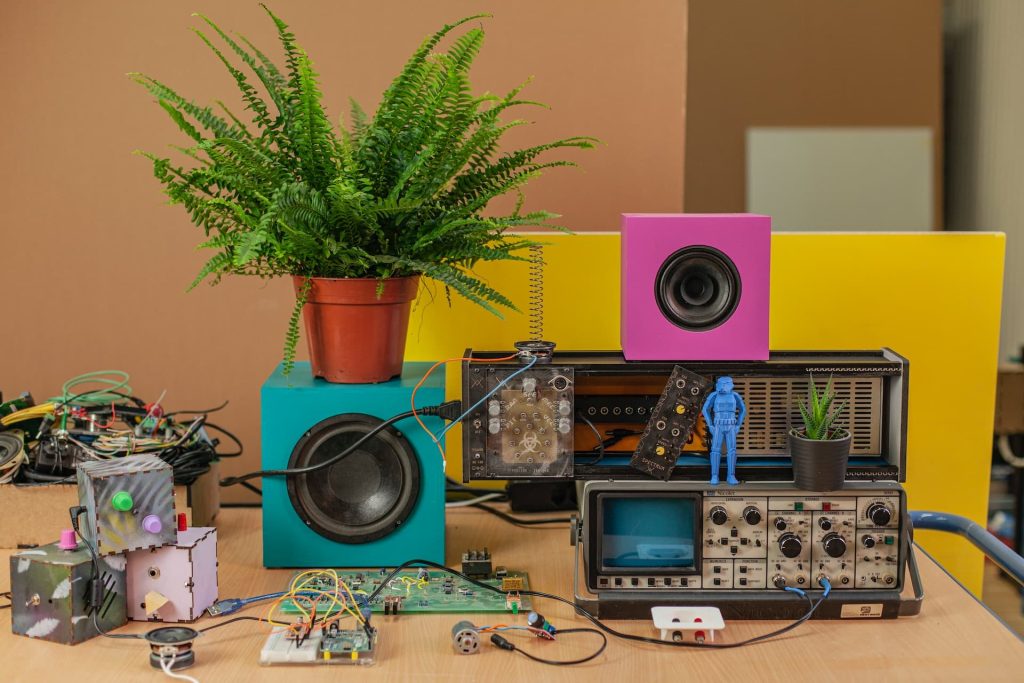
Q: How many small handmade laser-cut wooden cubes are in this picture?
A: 3